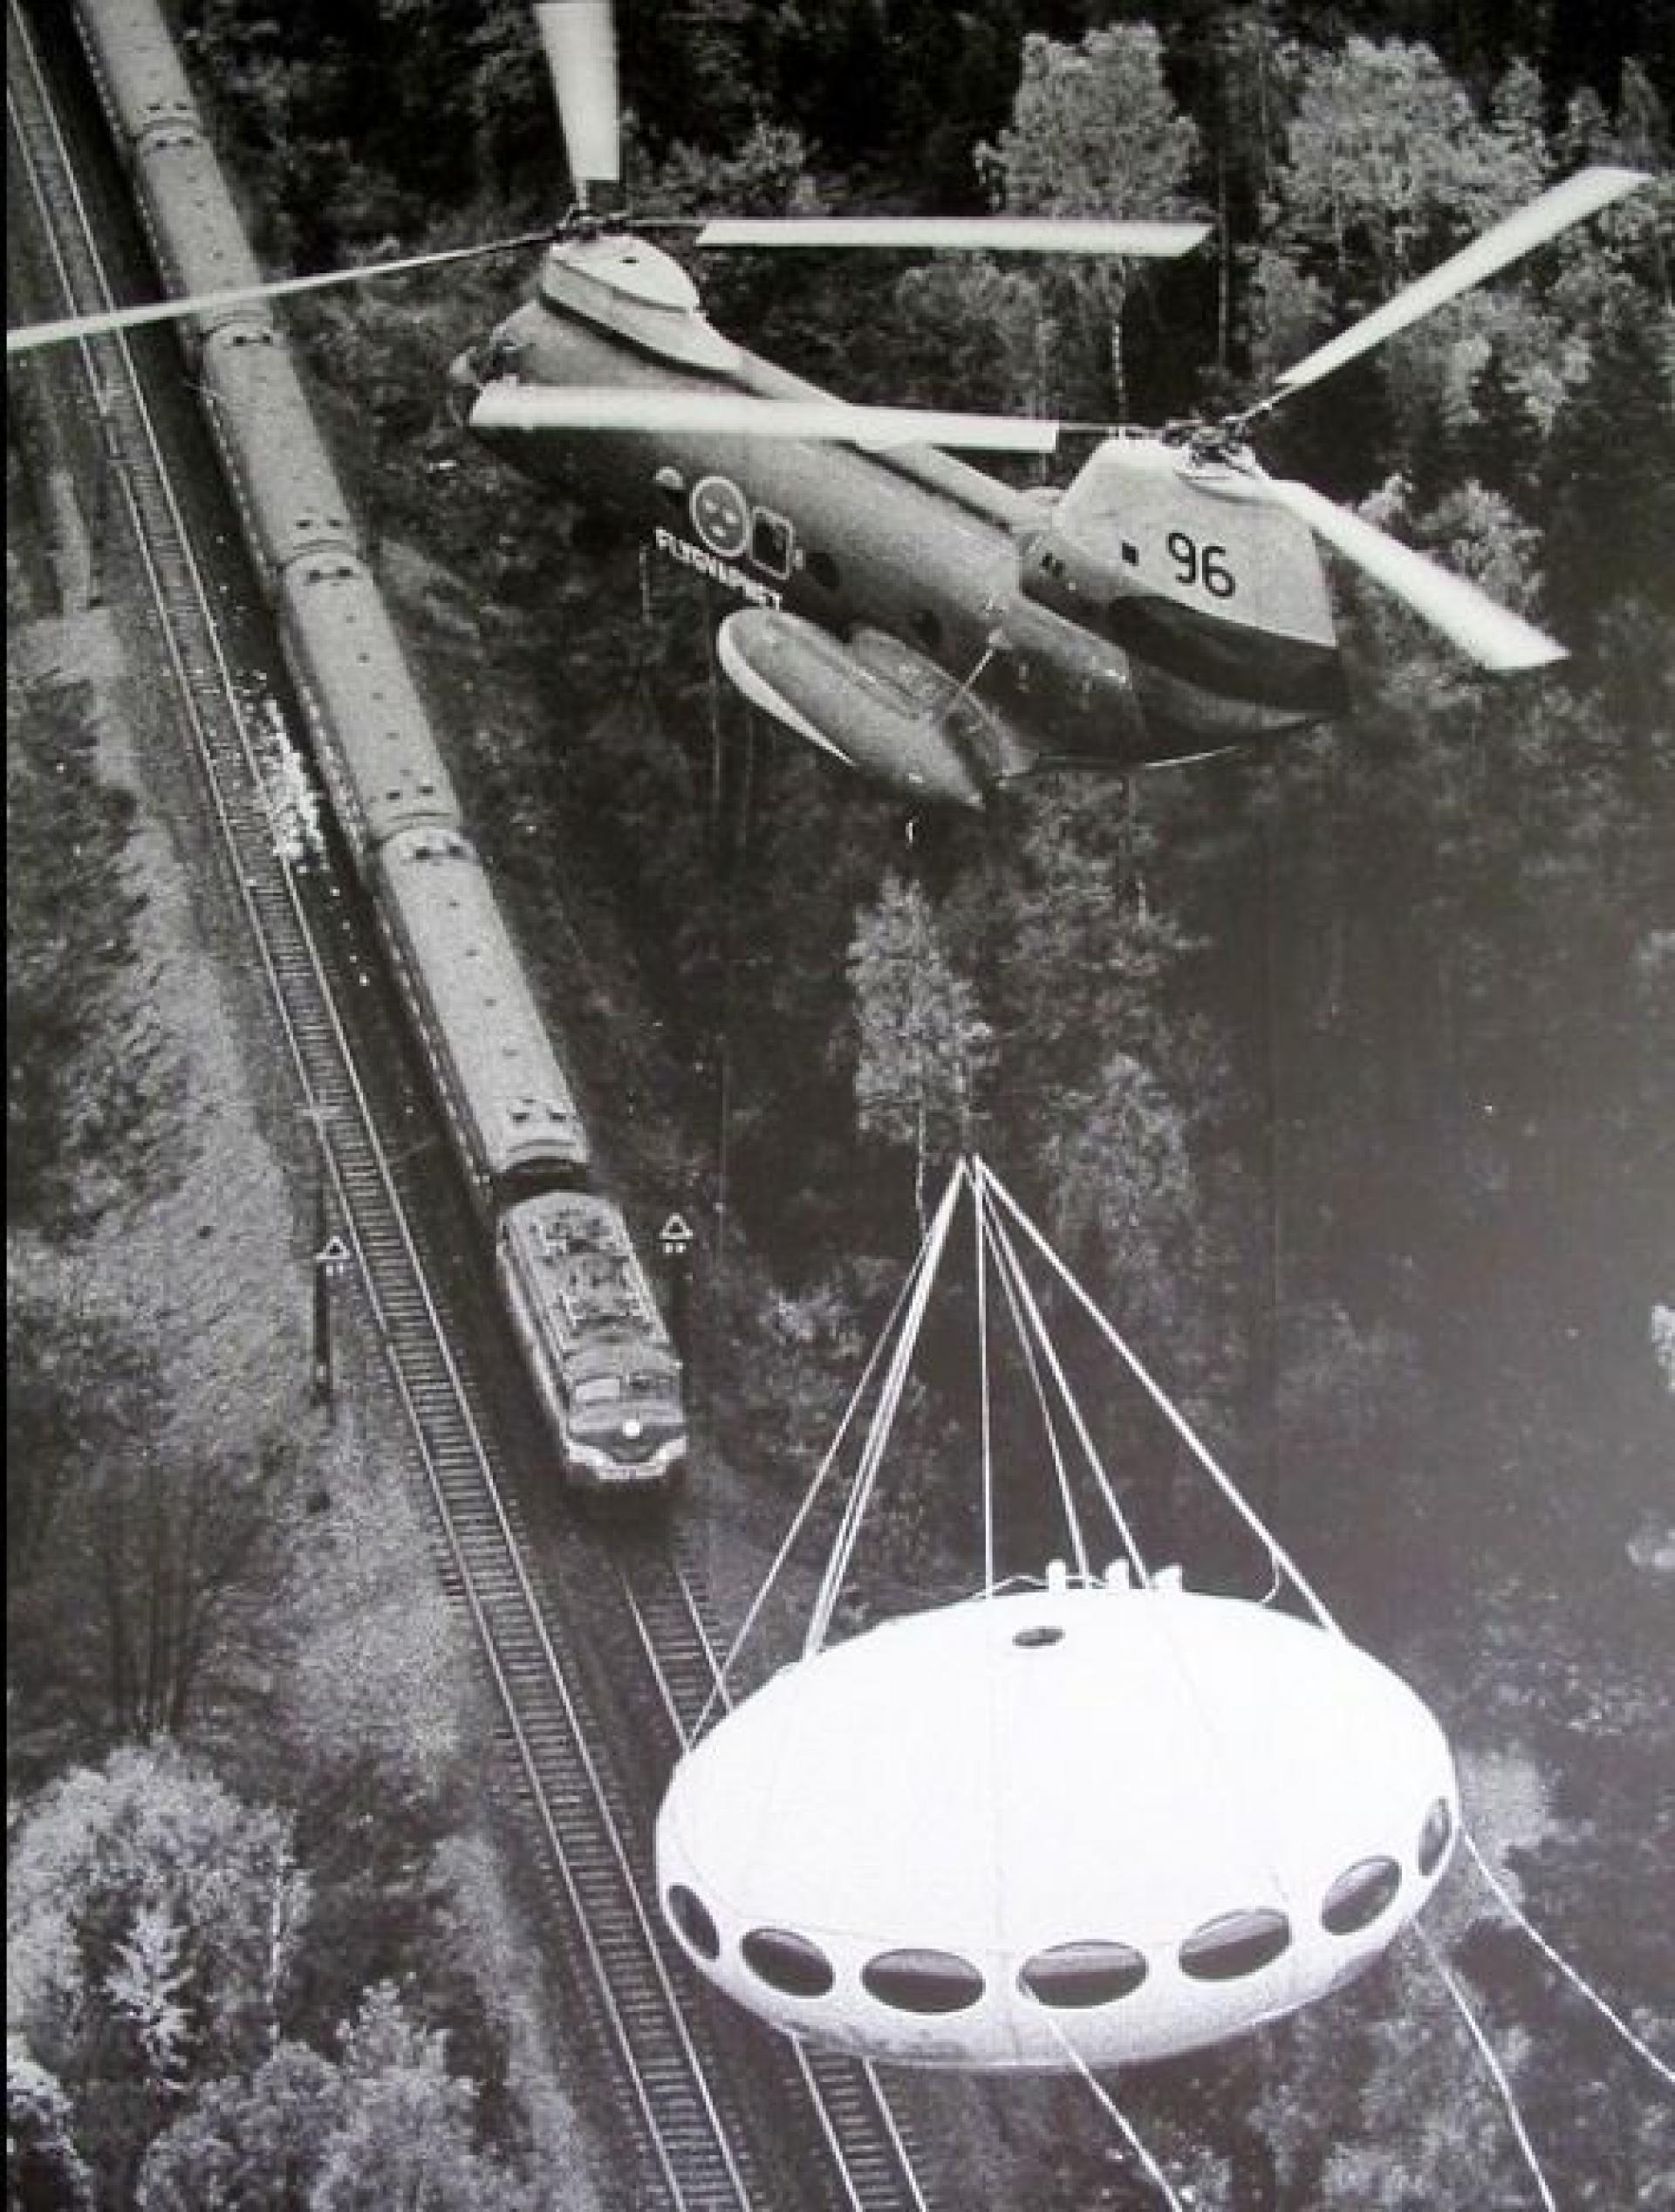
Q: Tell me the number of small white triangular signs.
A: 2